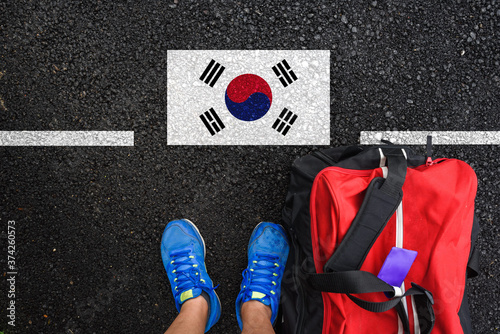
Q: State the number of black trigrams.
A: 4